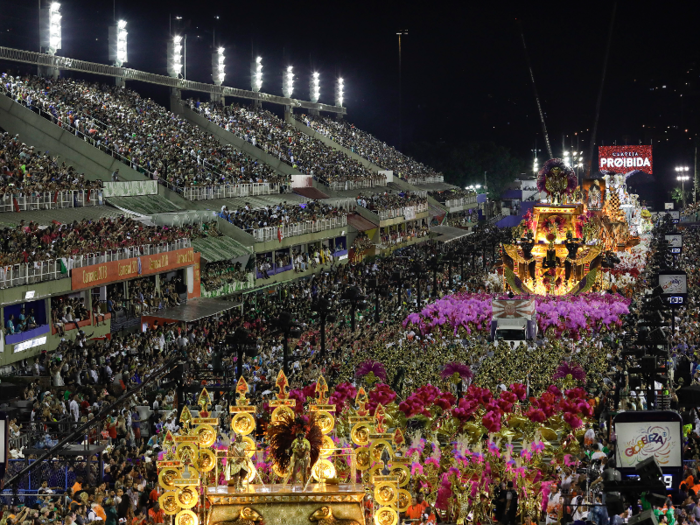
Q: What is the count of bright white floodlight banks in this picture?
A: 8